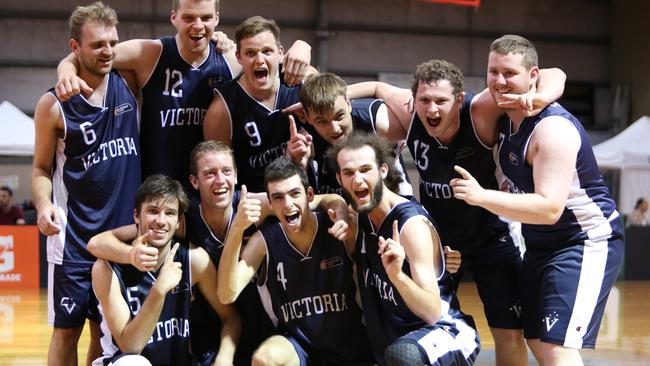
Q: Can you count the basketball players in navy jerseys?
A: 10